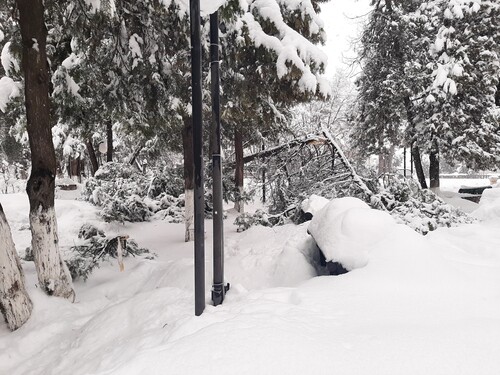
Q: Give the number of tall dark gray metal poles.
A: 2